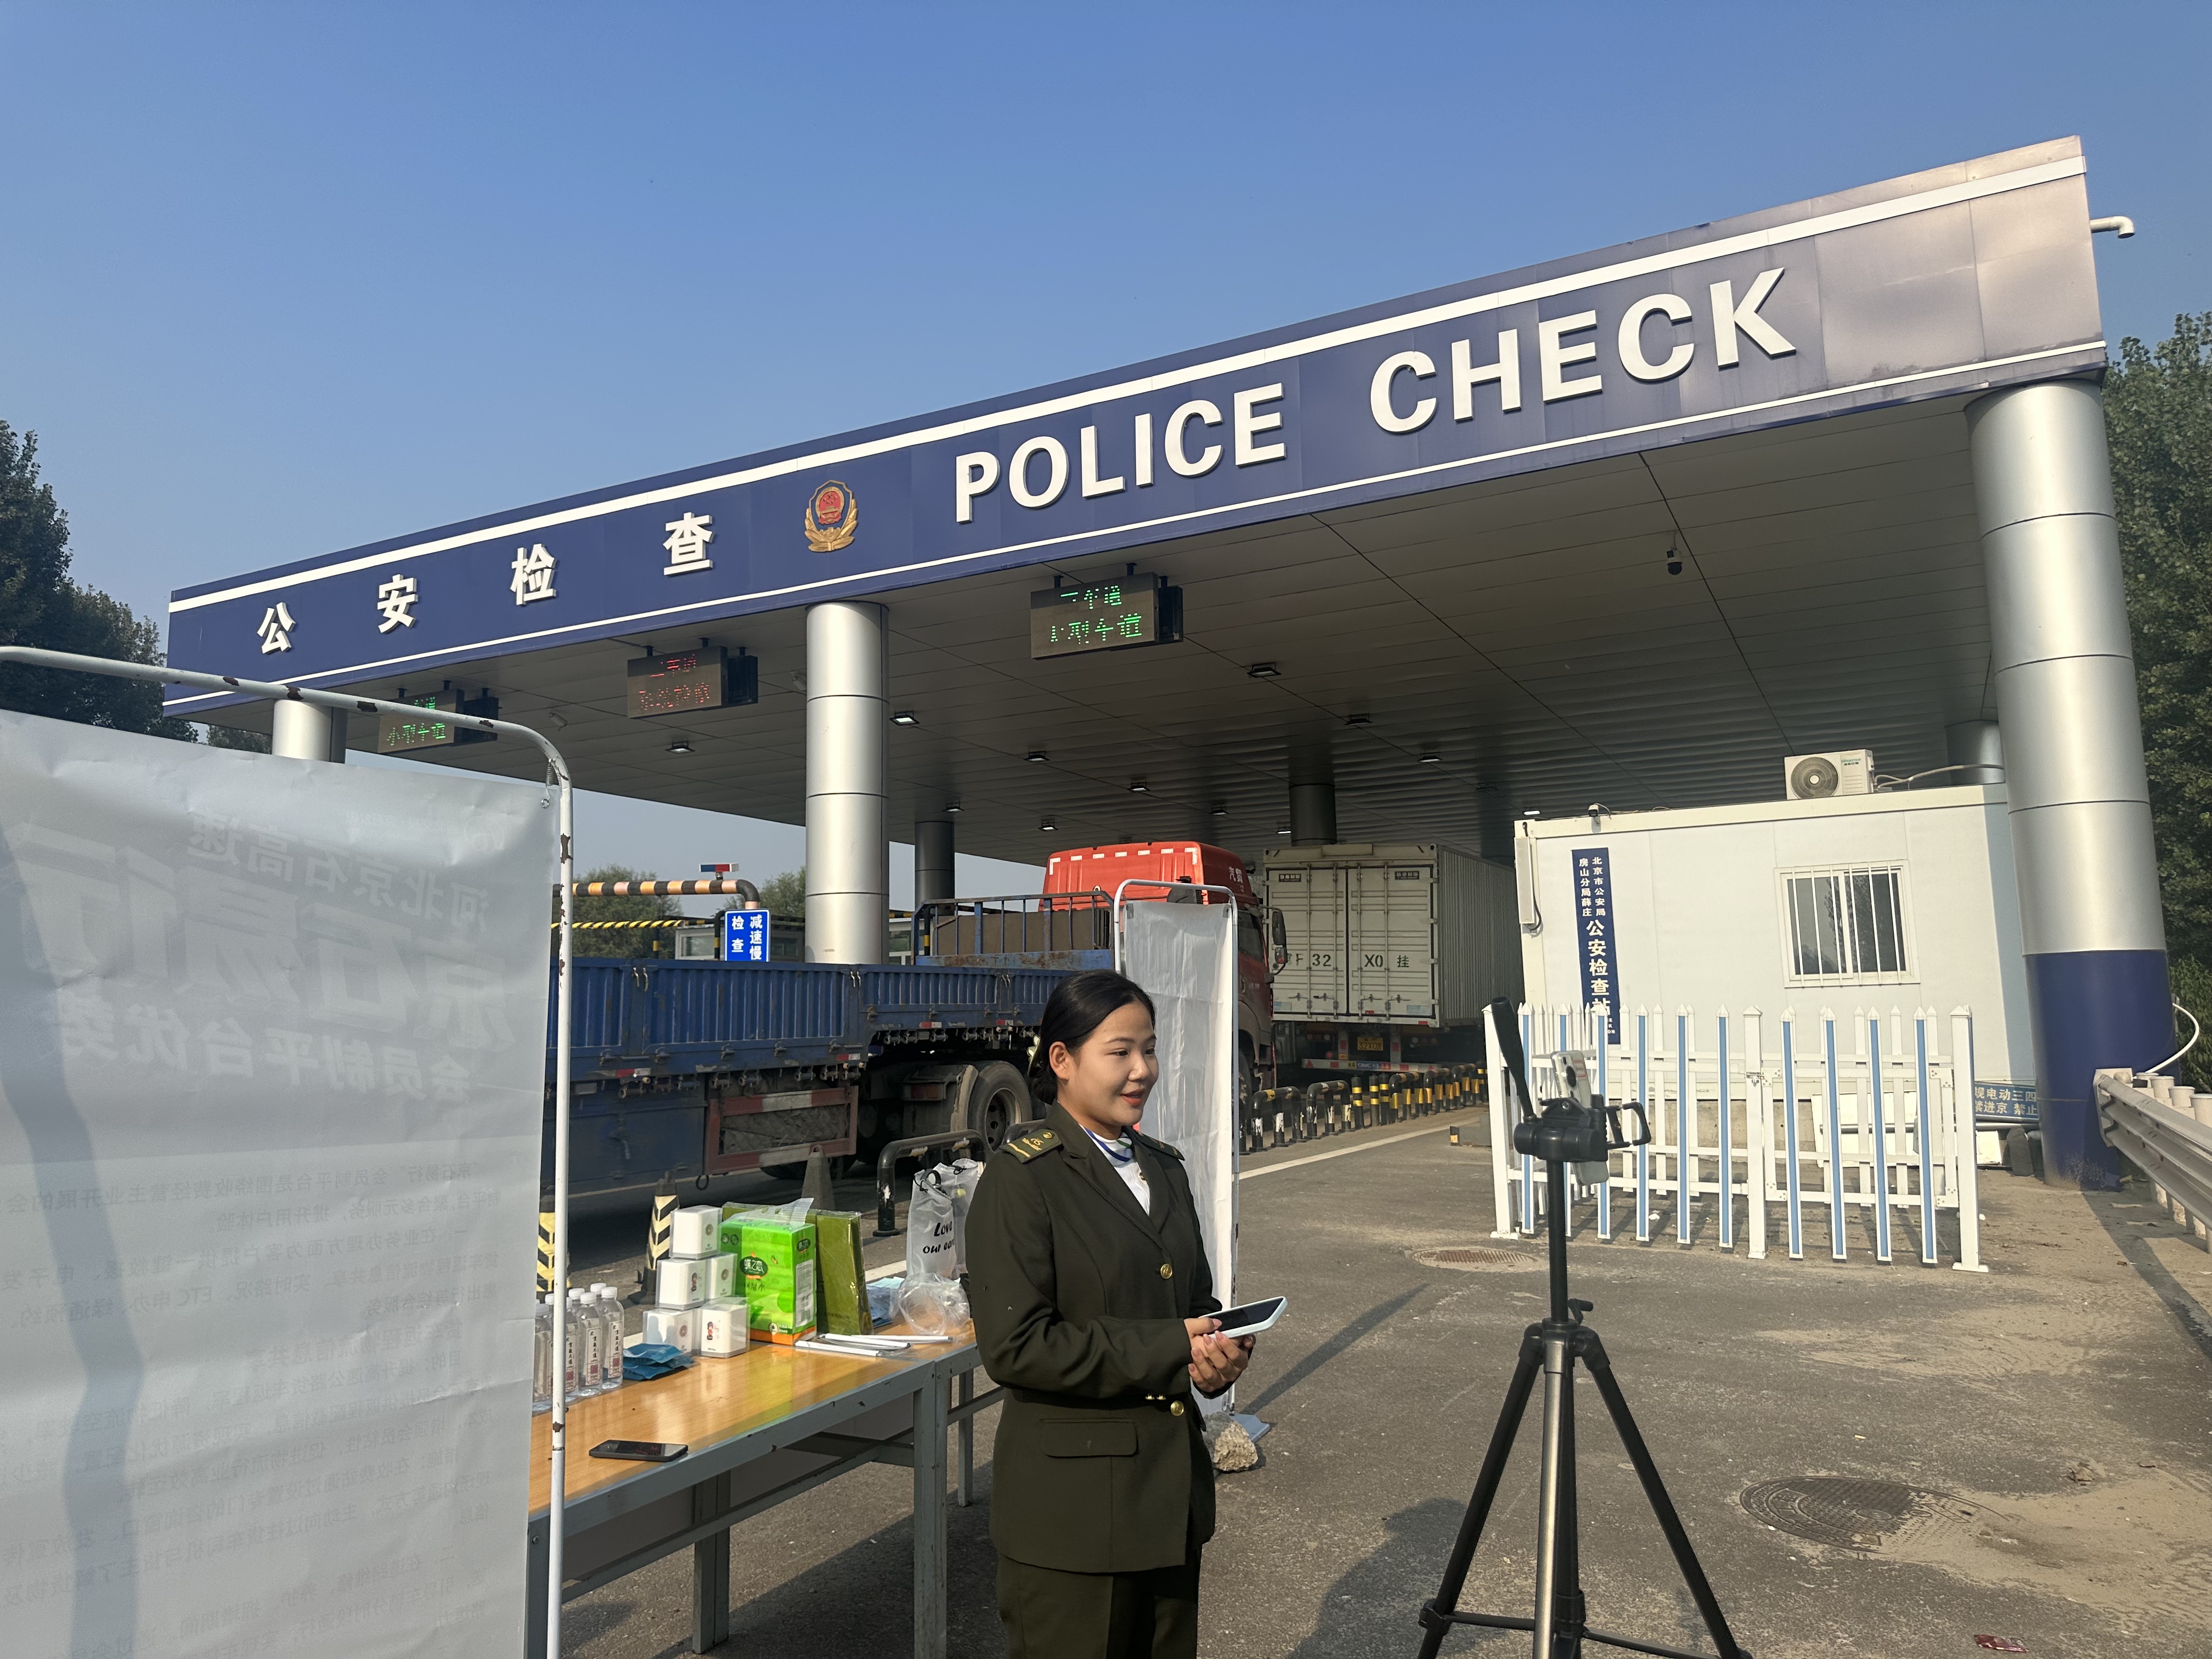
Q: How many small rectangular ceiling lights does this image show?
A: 12